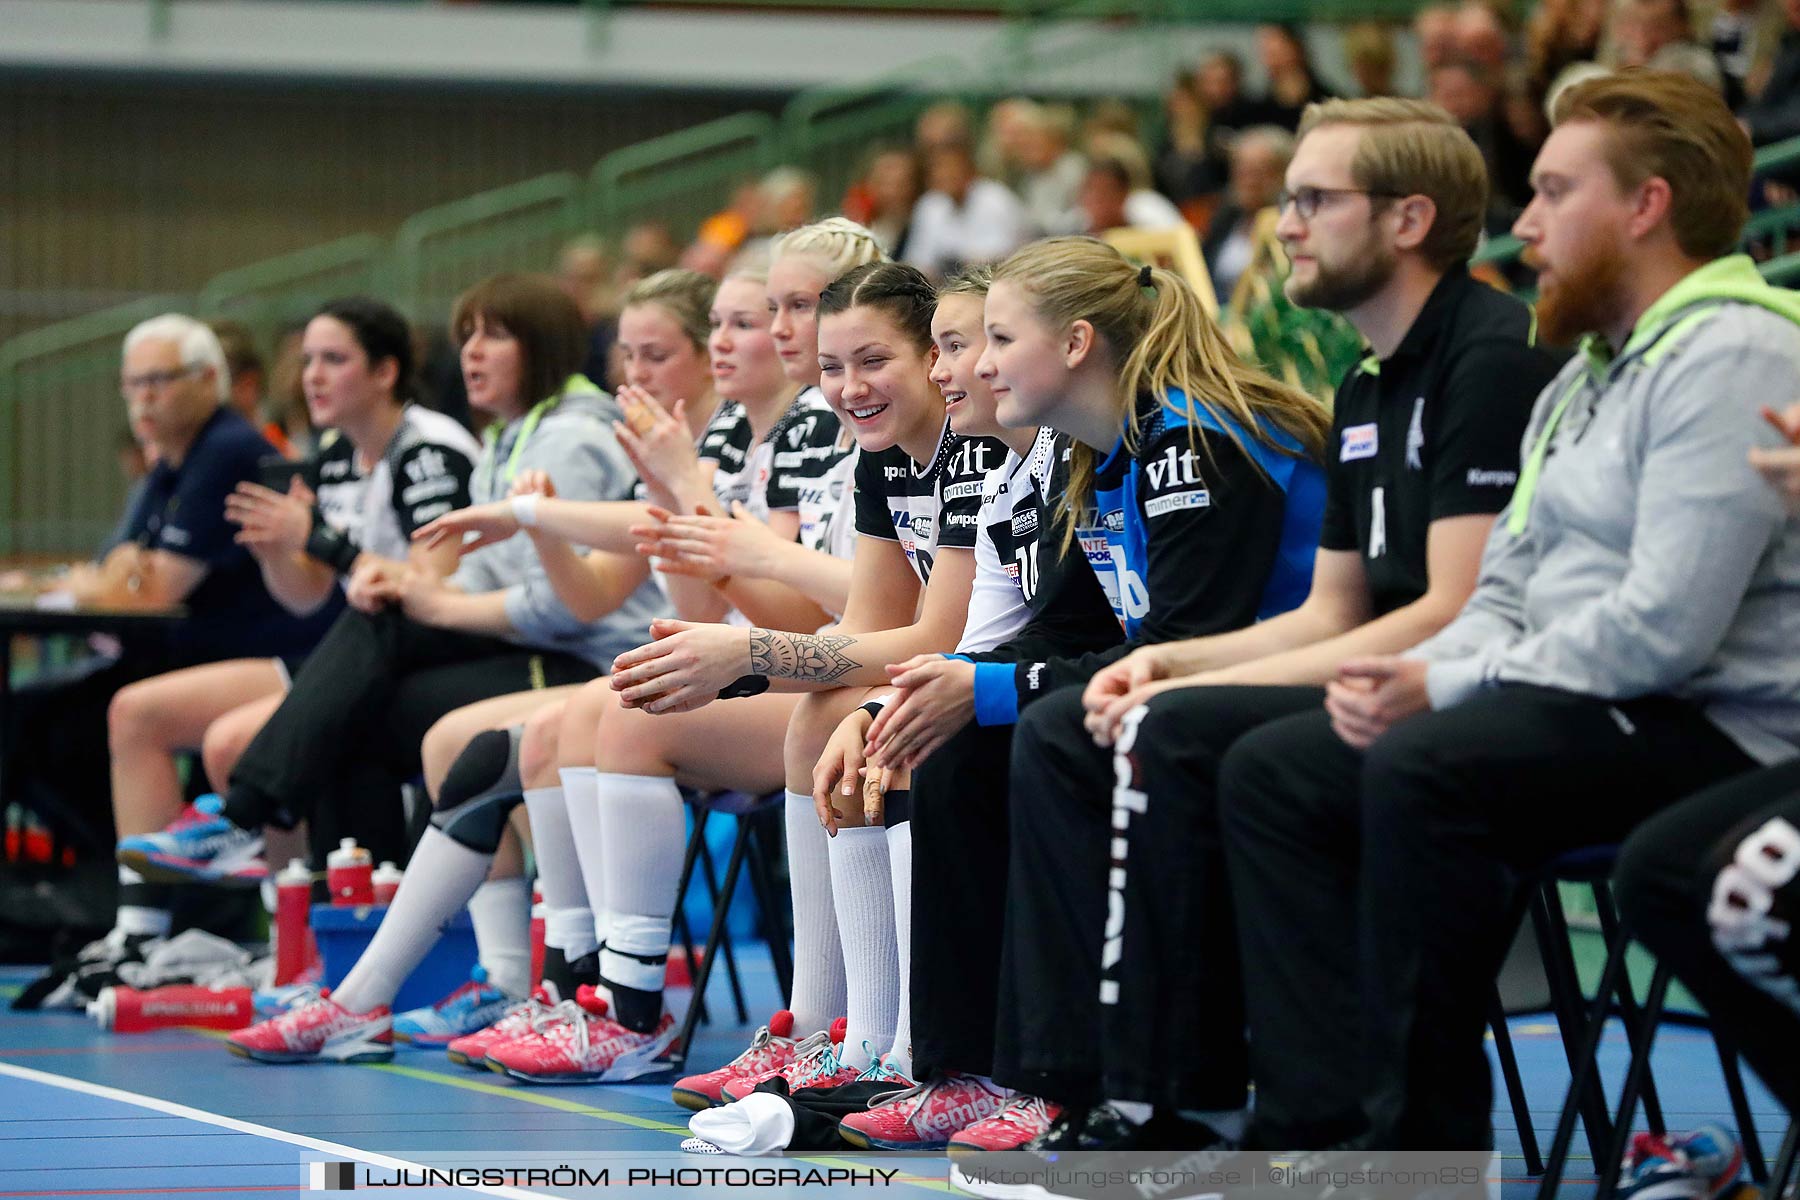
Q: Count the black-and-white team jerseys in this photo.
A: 6